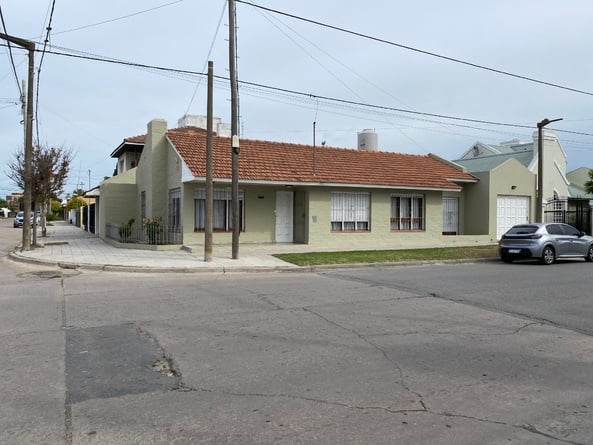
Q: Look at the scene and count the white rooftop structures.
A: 2